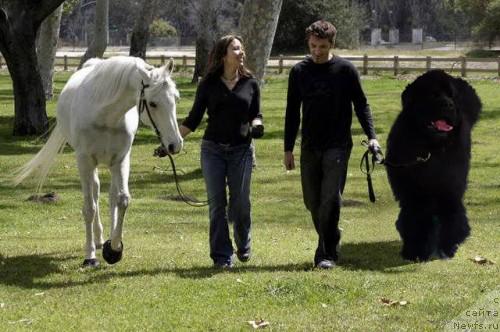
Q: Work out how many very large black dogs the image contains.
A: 1